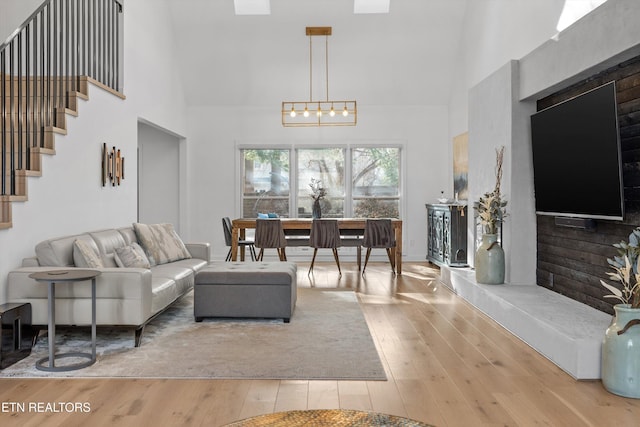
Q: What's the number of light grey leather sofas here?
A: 1